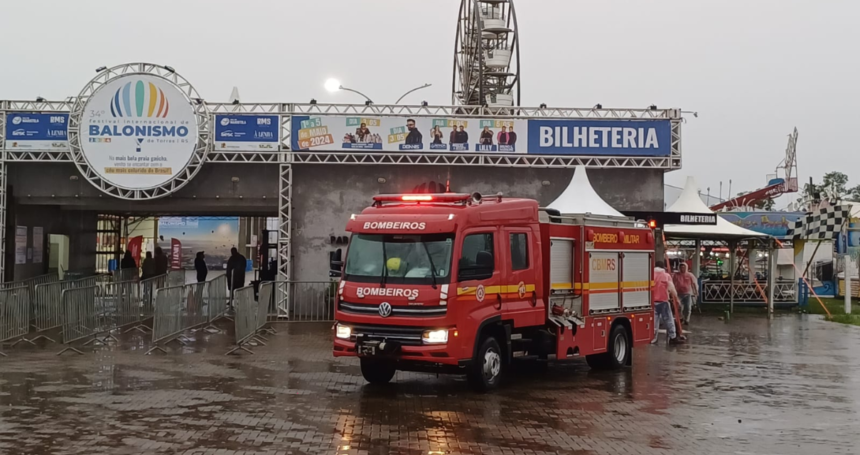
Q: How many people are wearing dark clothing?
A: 5